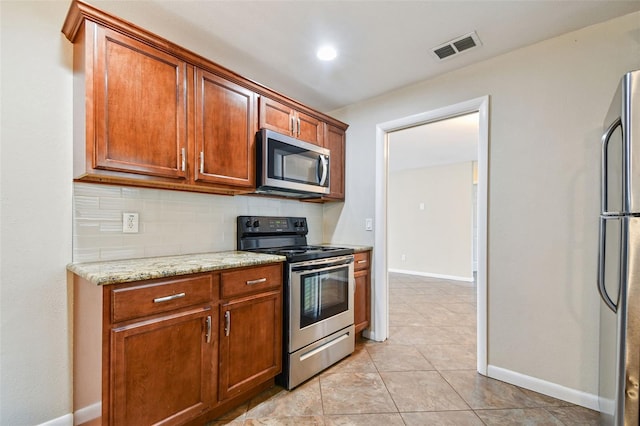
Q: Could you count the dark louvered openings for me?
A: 2